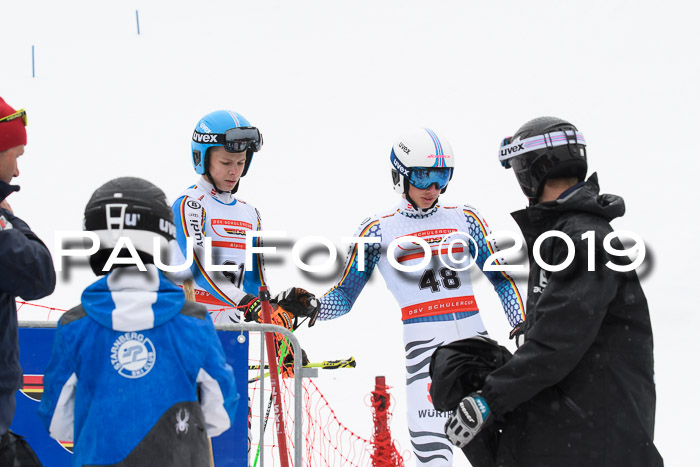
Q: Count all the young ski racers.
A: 2